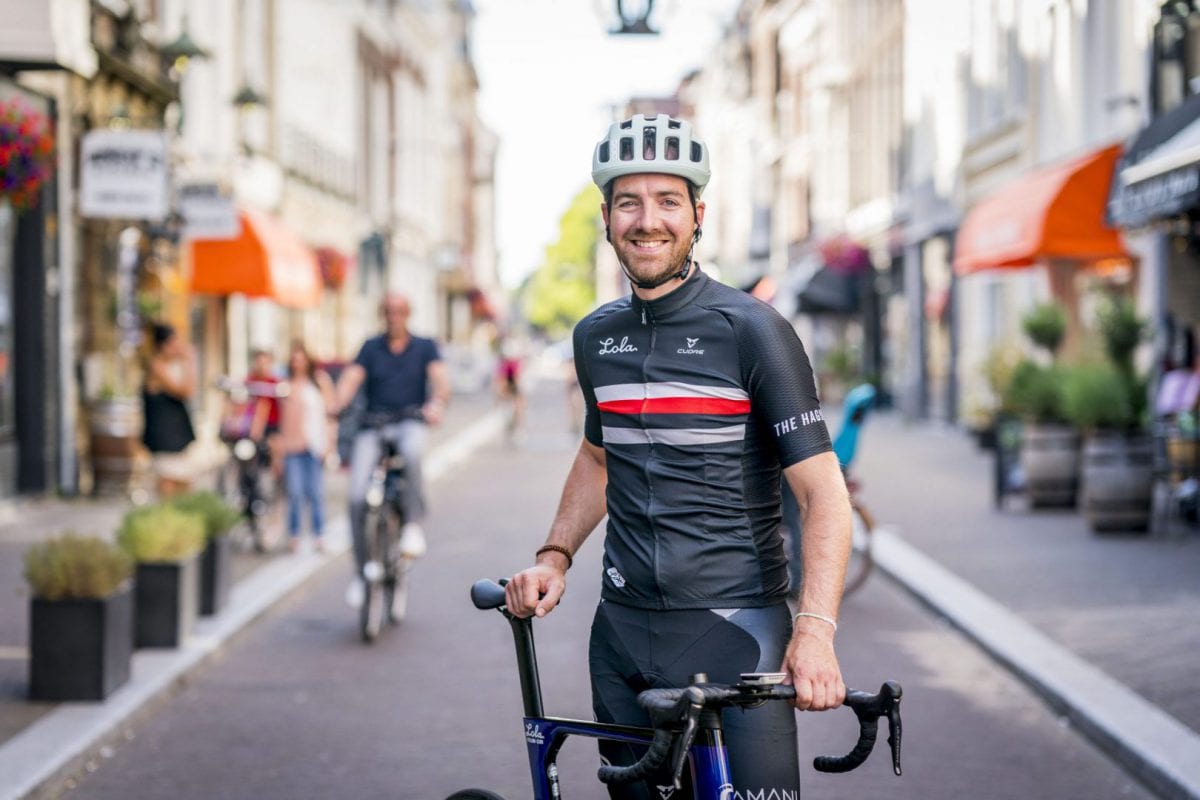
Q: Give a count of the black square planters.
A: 3